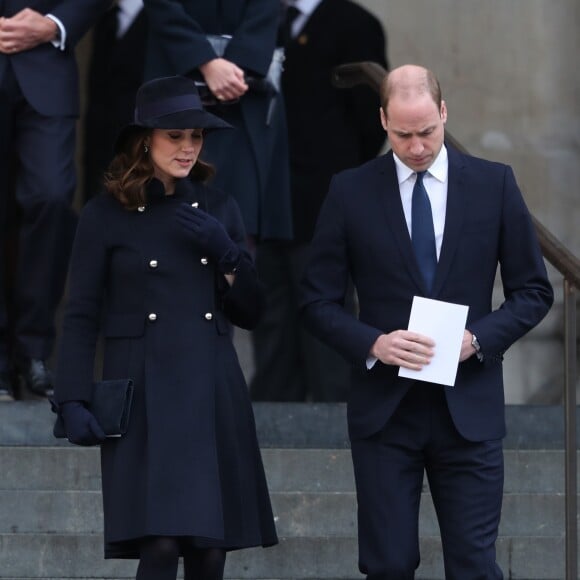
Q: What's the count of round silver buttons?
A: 6